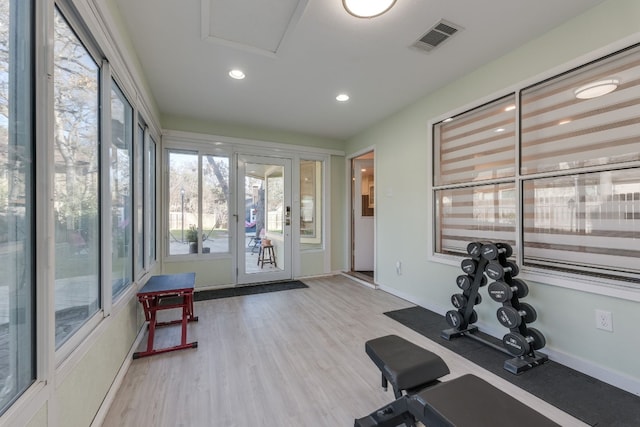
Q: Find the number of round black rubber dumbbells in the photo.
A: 10